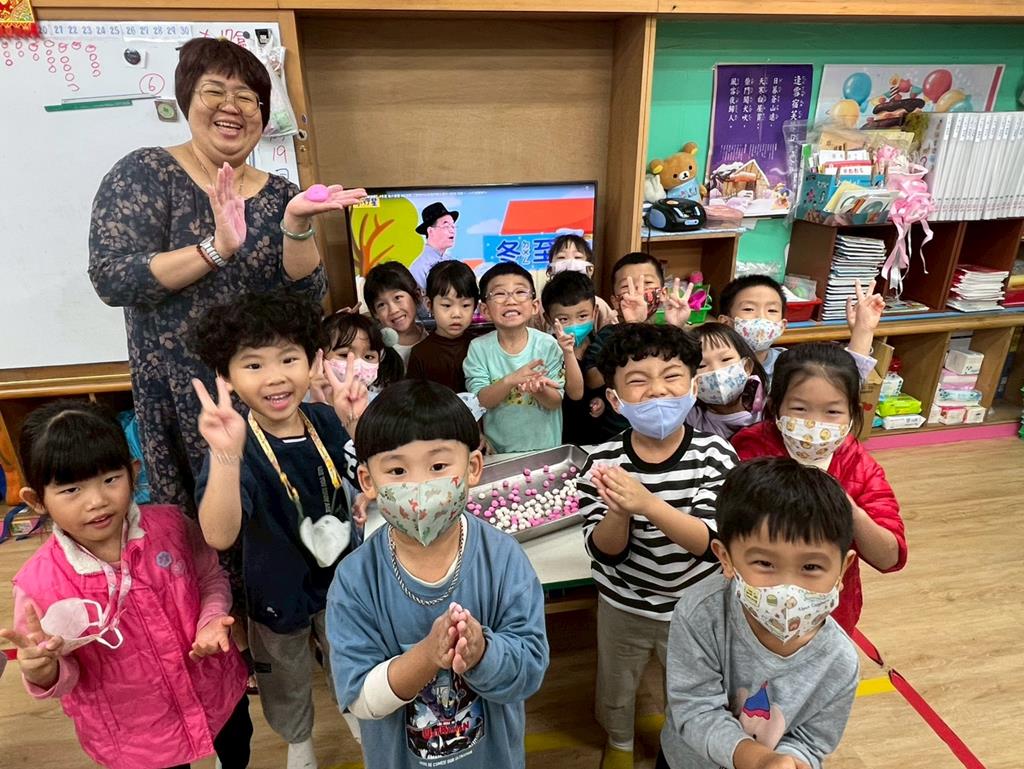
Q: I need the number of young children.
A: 15